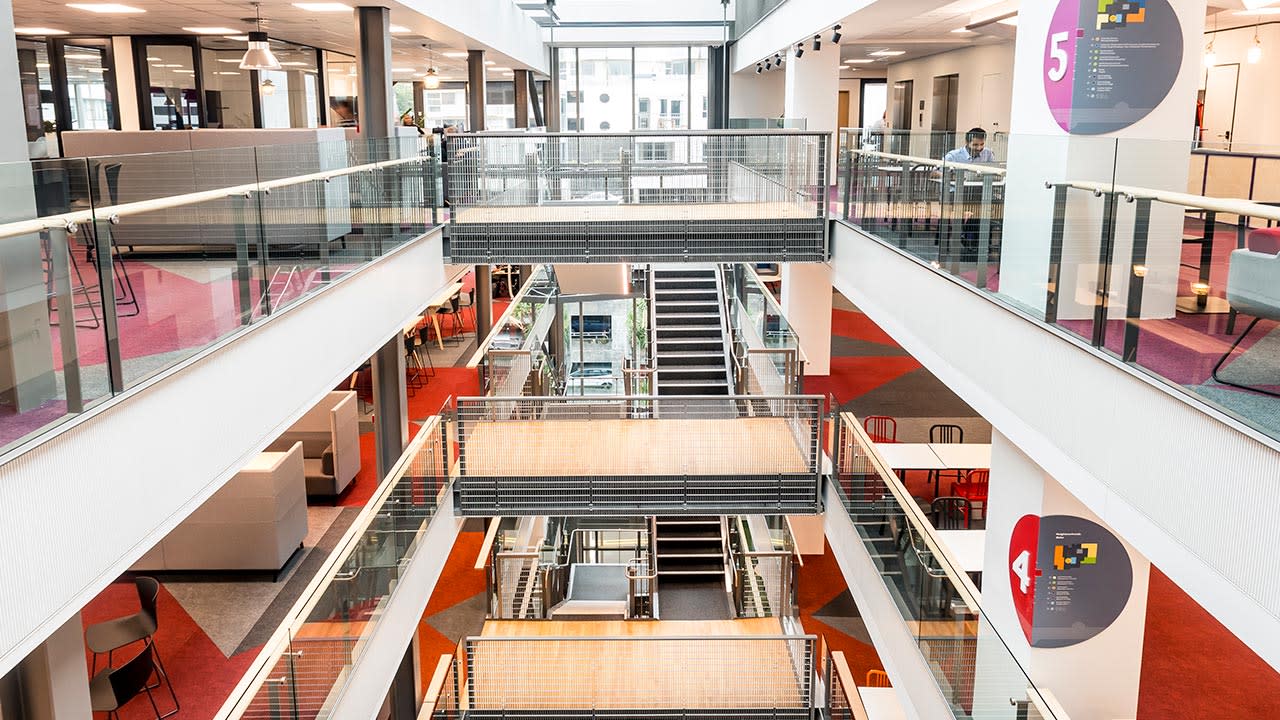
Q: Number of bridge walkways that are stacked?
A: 3